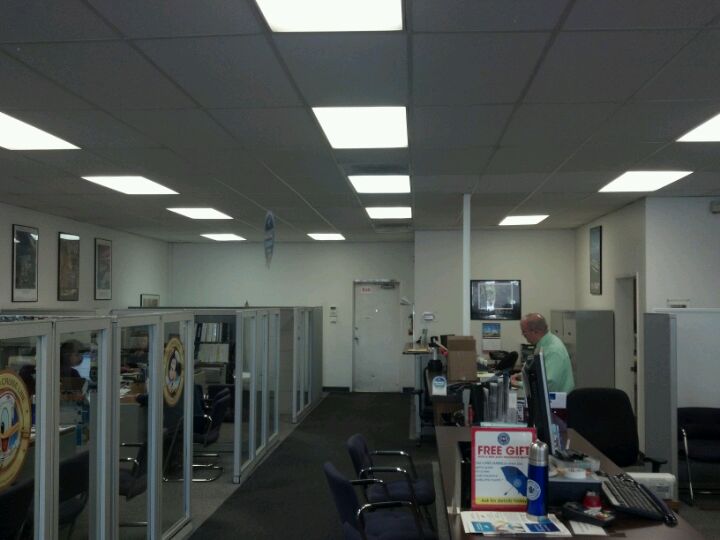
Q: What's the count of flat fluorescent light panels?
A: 12